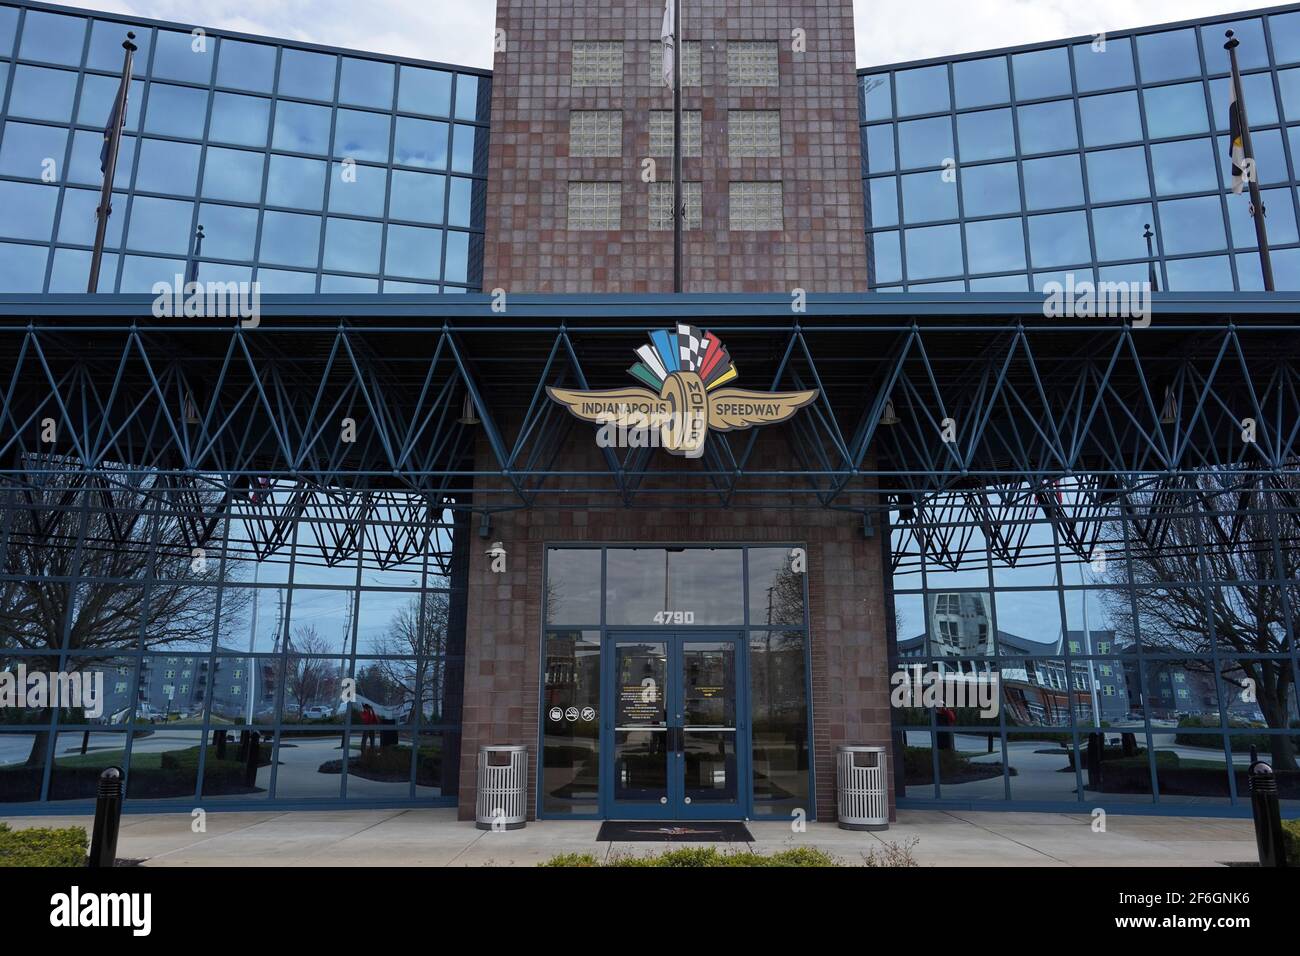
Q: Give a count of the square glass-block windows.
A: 9